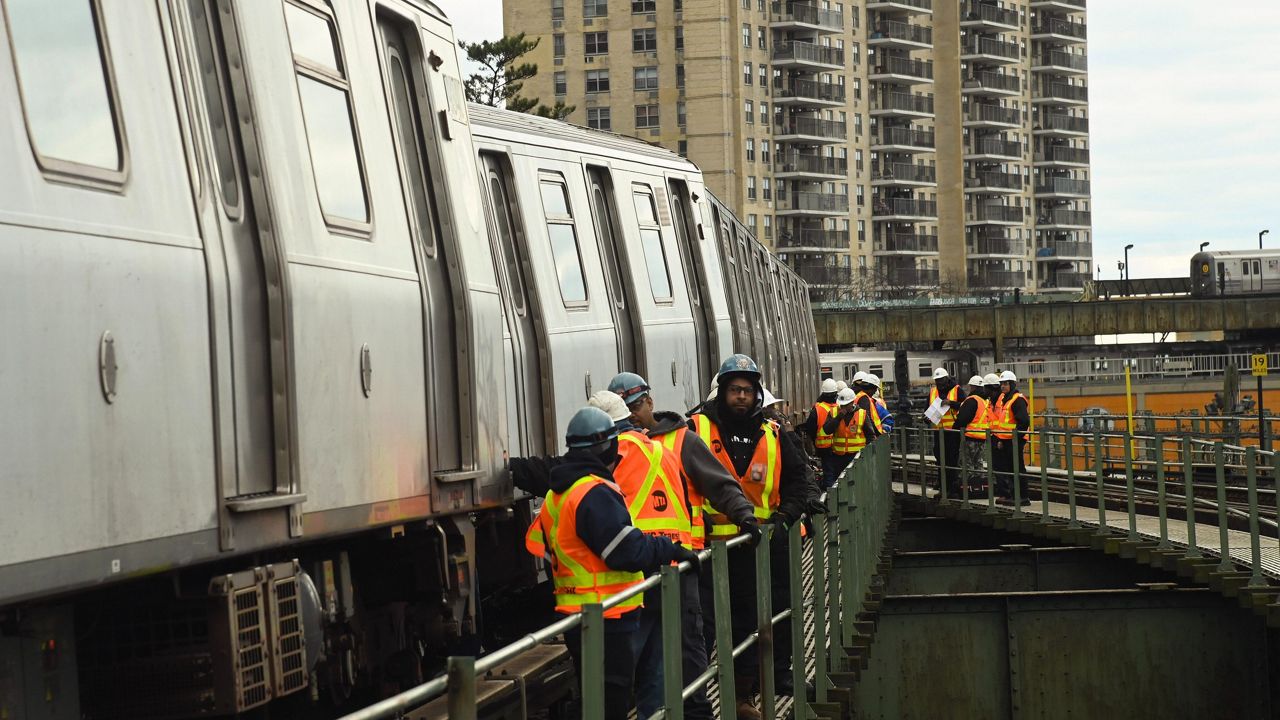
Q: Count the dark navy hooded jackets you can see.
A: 1